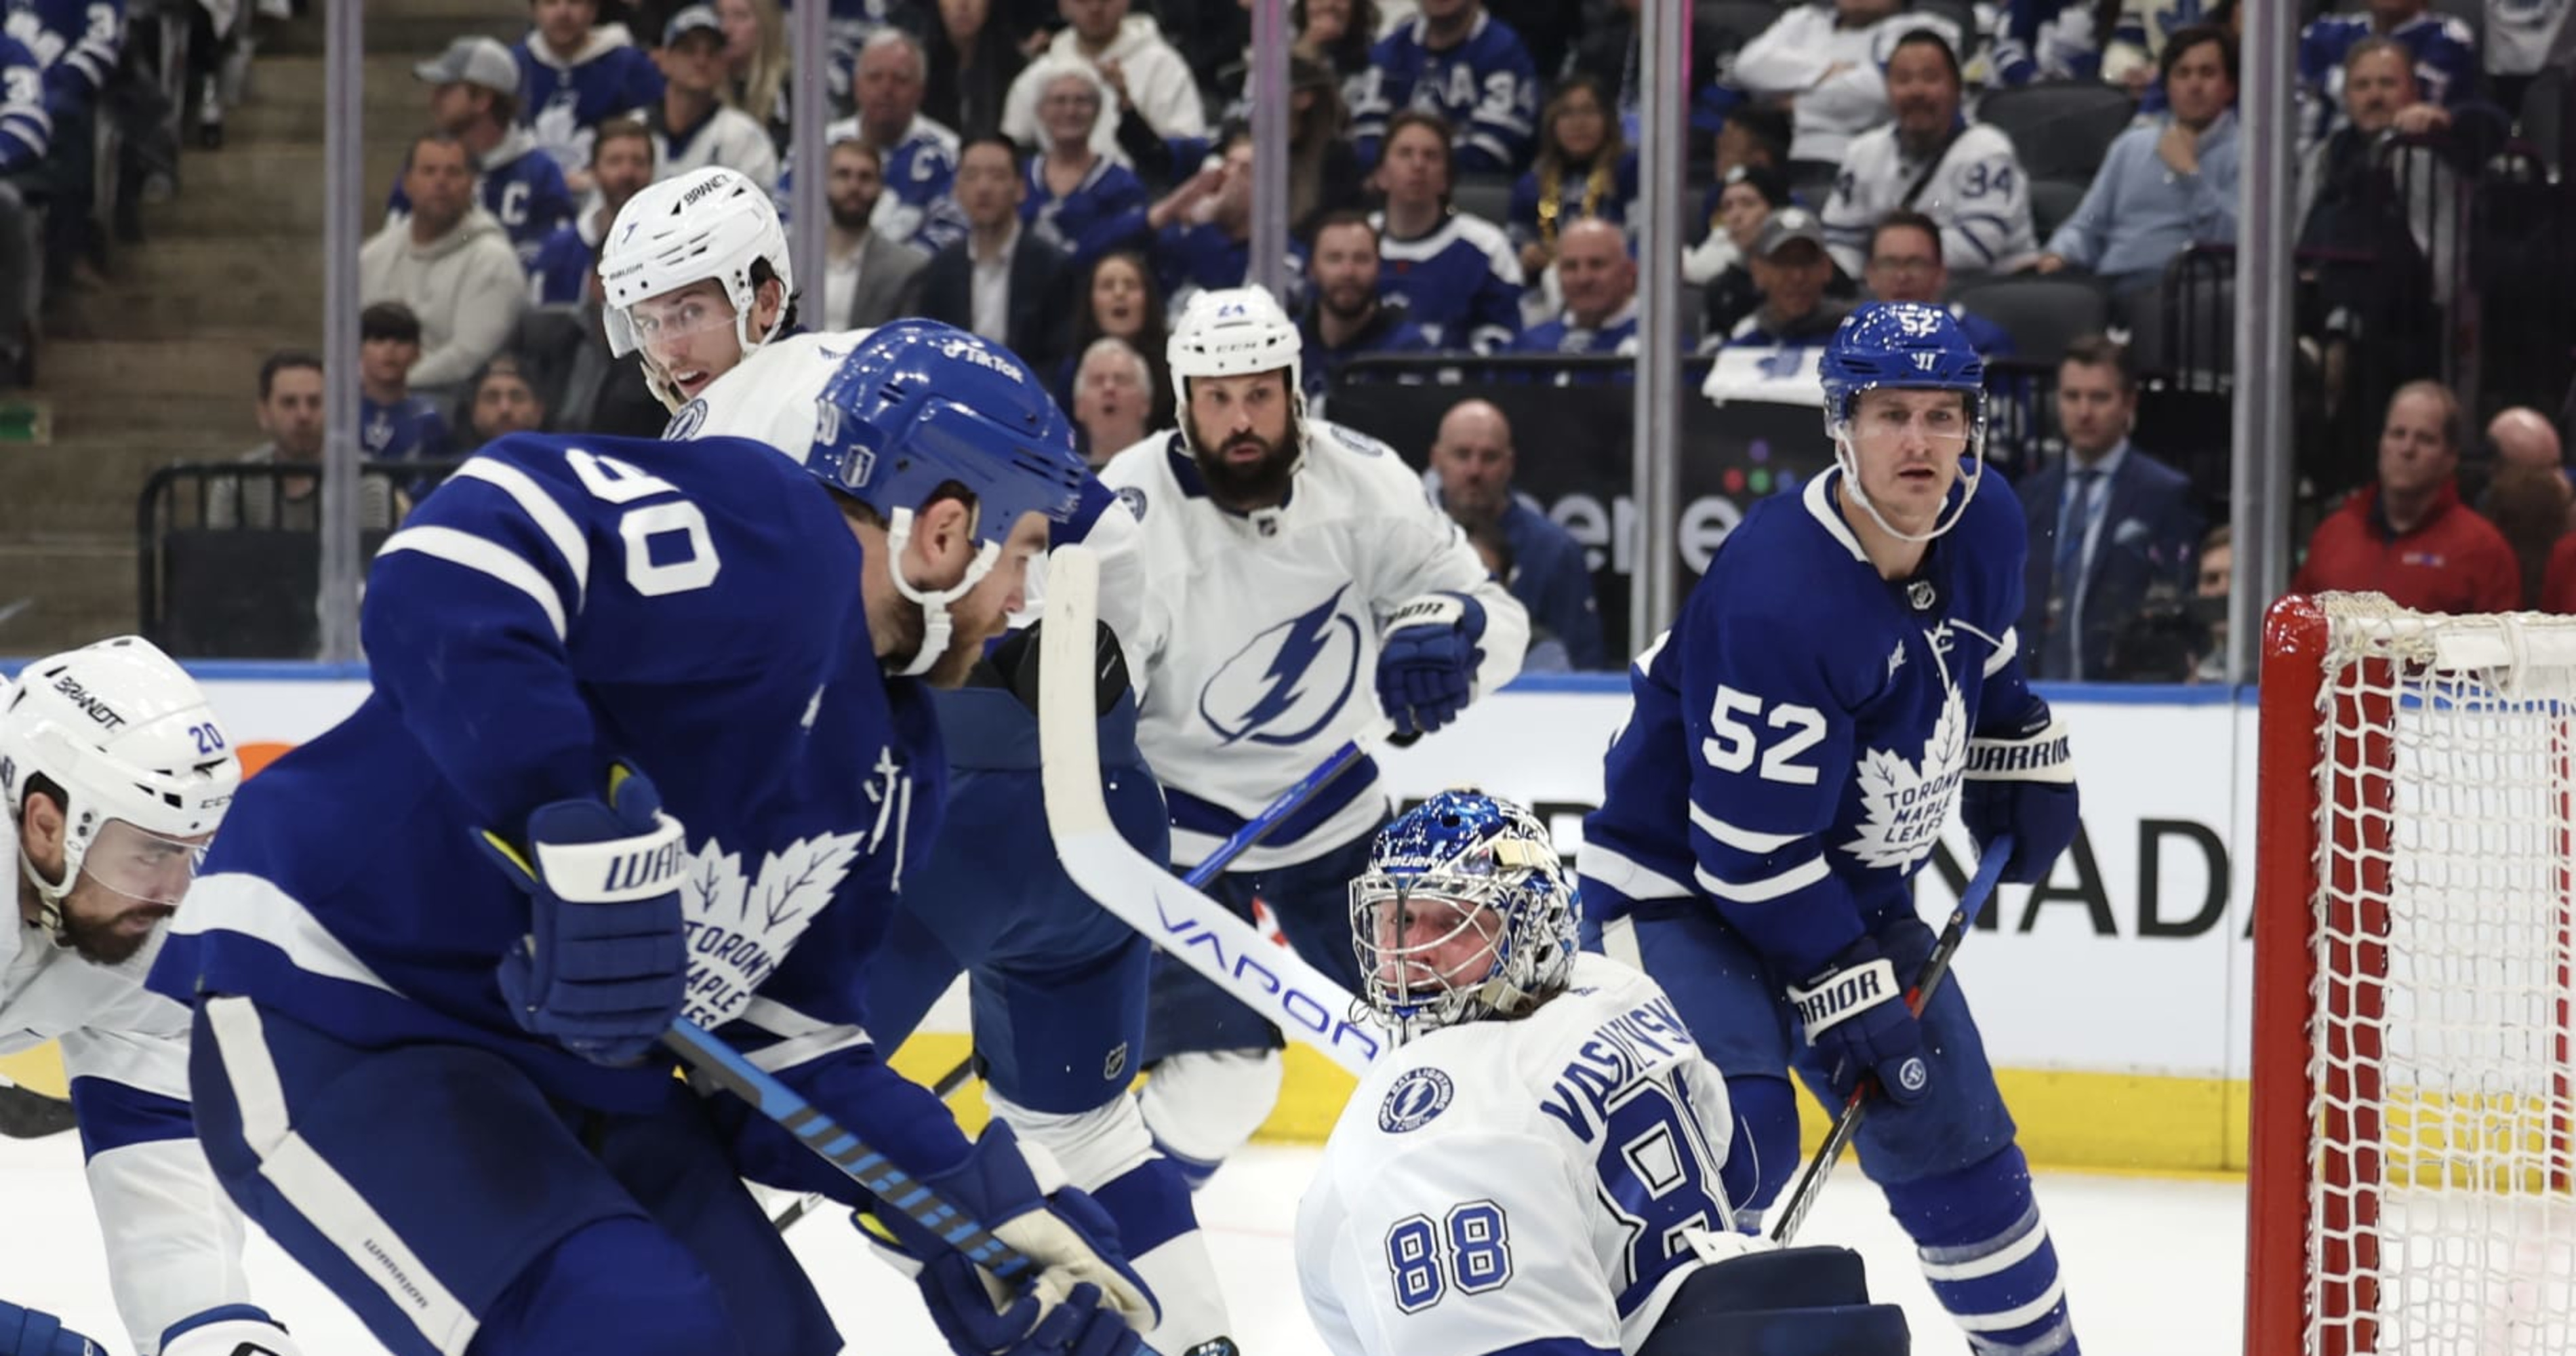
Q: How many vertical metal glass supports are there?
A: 5